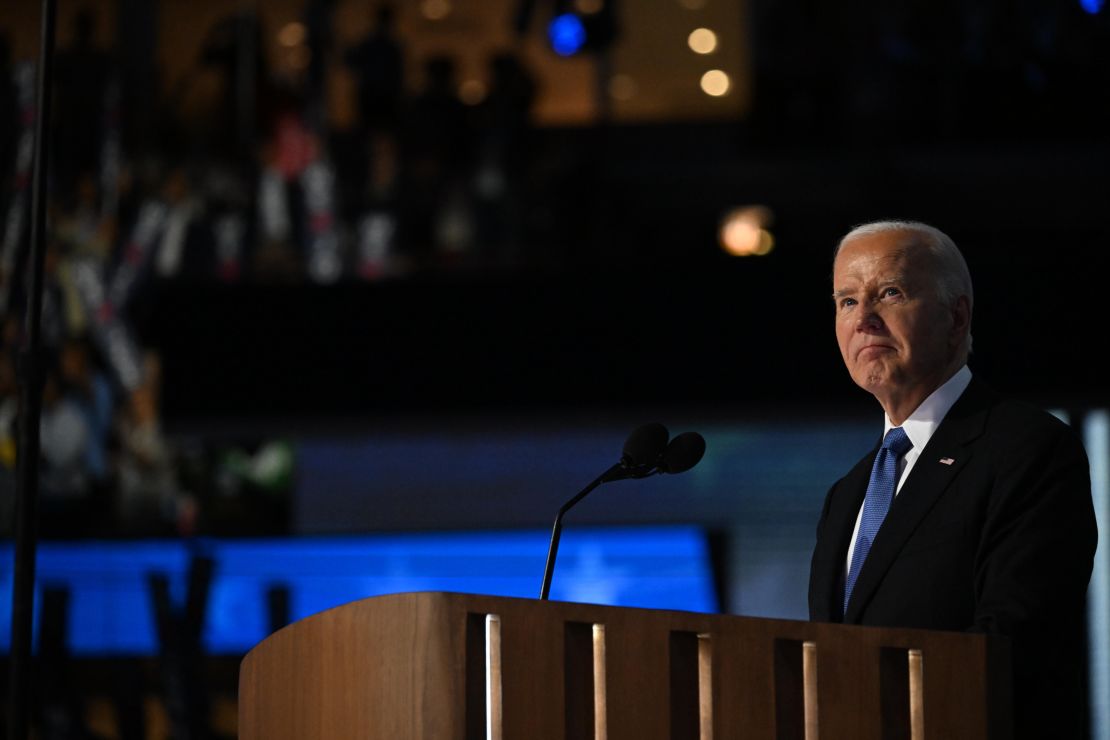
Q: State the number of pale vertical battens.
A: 5